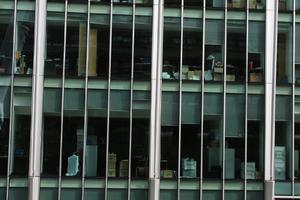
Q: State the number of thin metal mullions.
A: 10